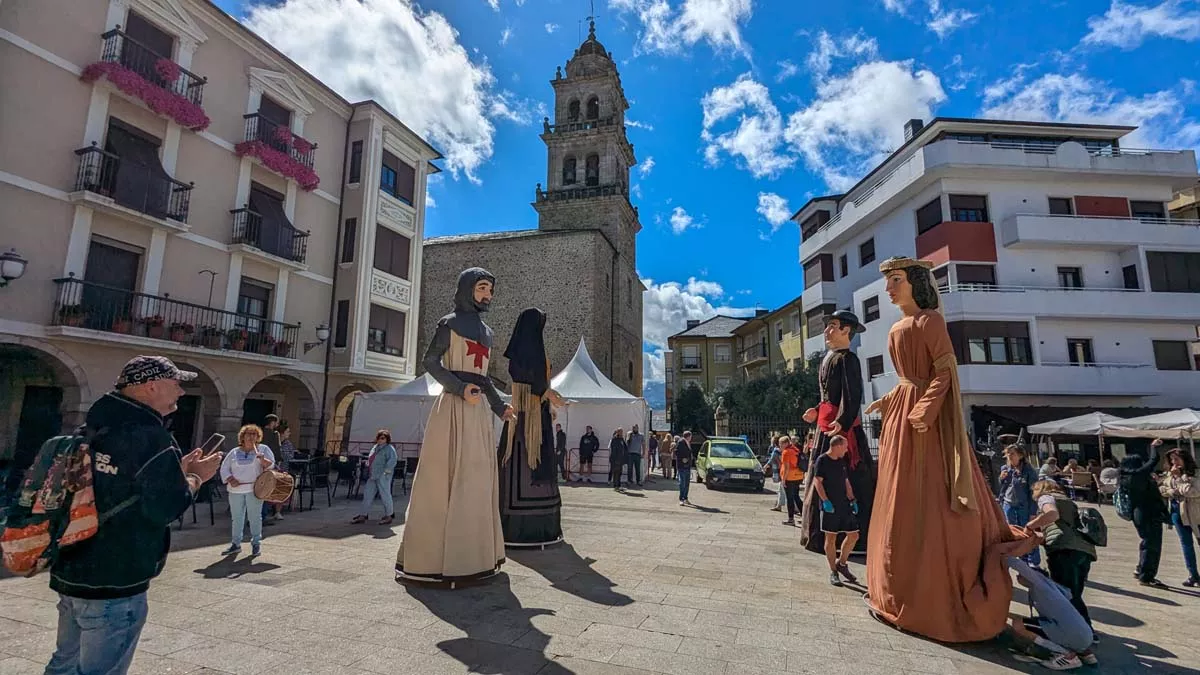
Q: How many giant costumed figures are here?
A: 4